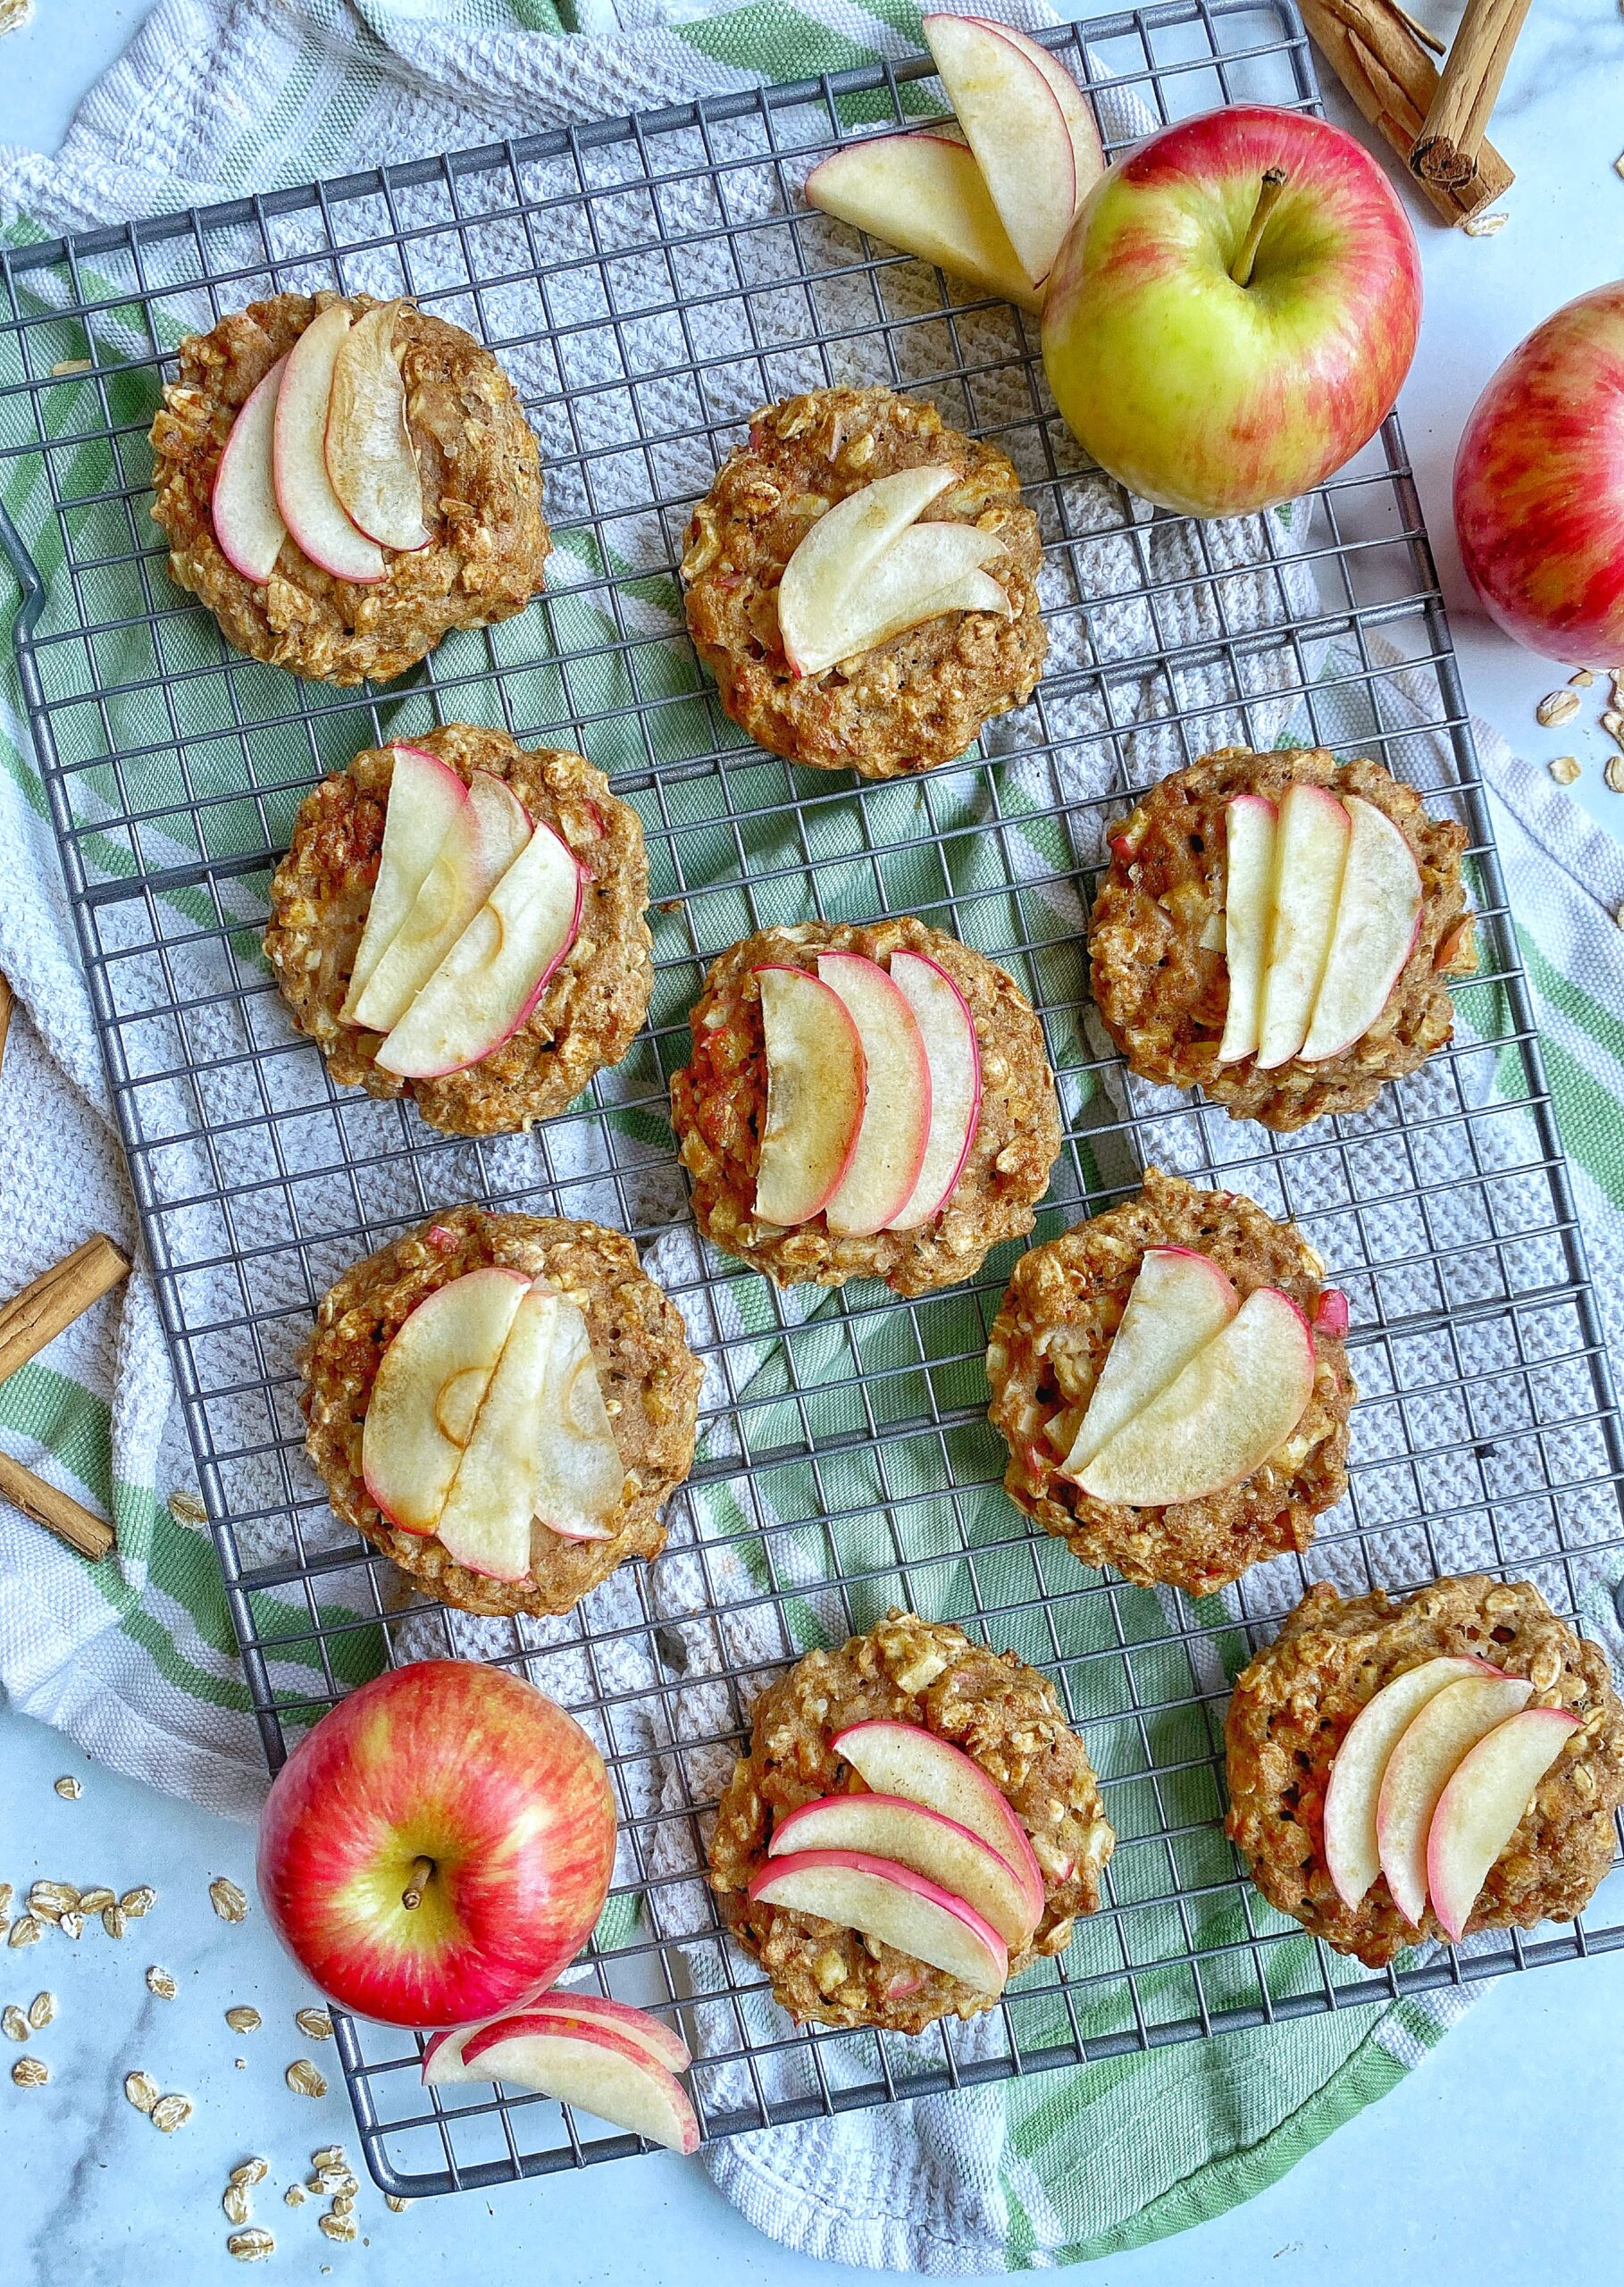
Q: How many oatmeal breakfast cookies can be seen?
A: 9